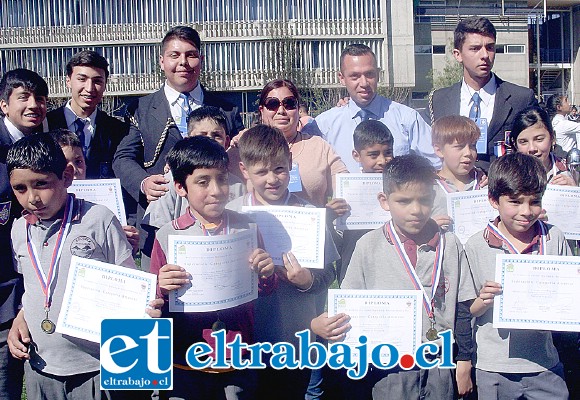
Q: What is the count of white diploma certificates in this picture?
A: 9